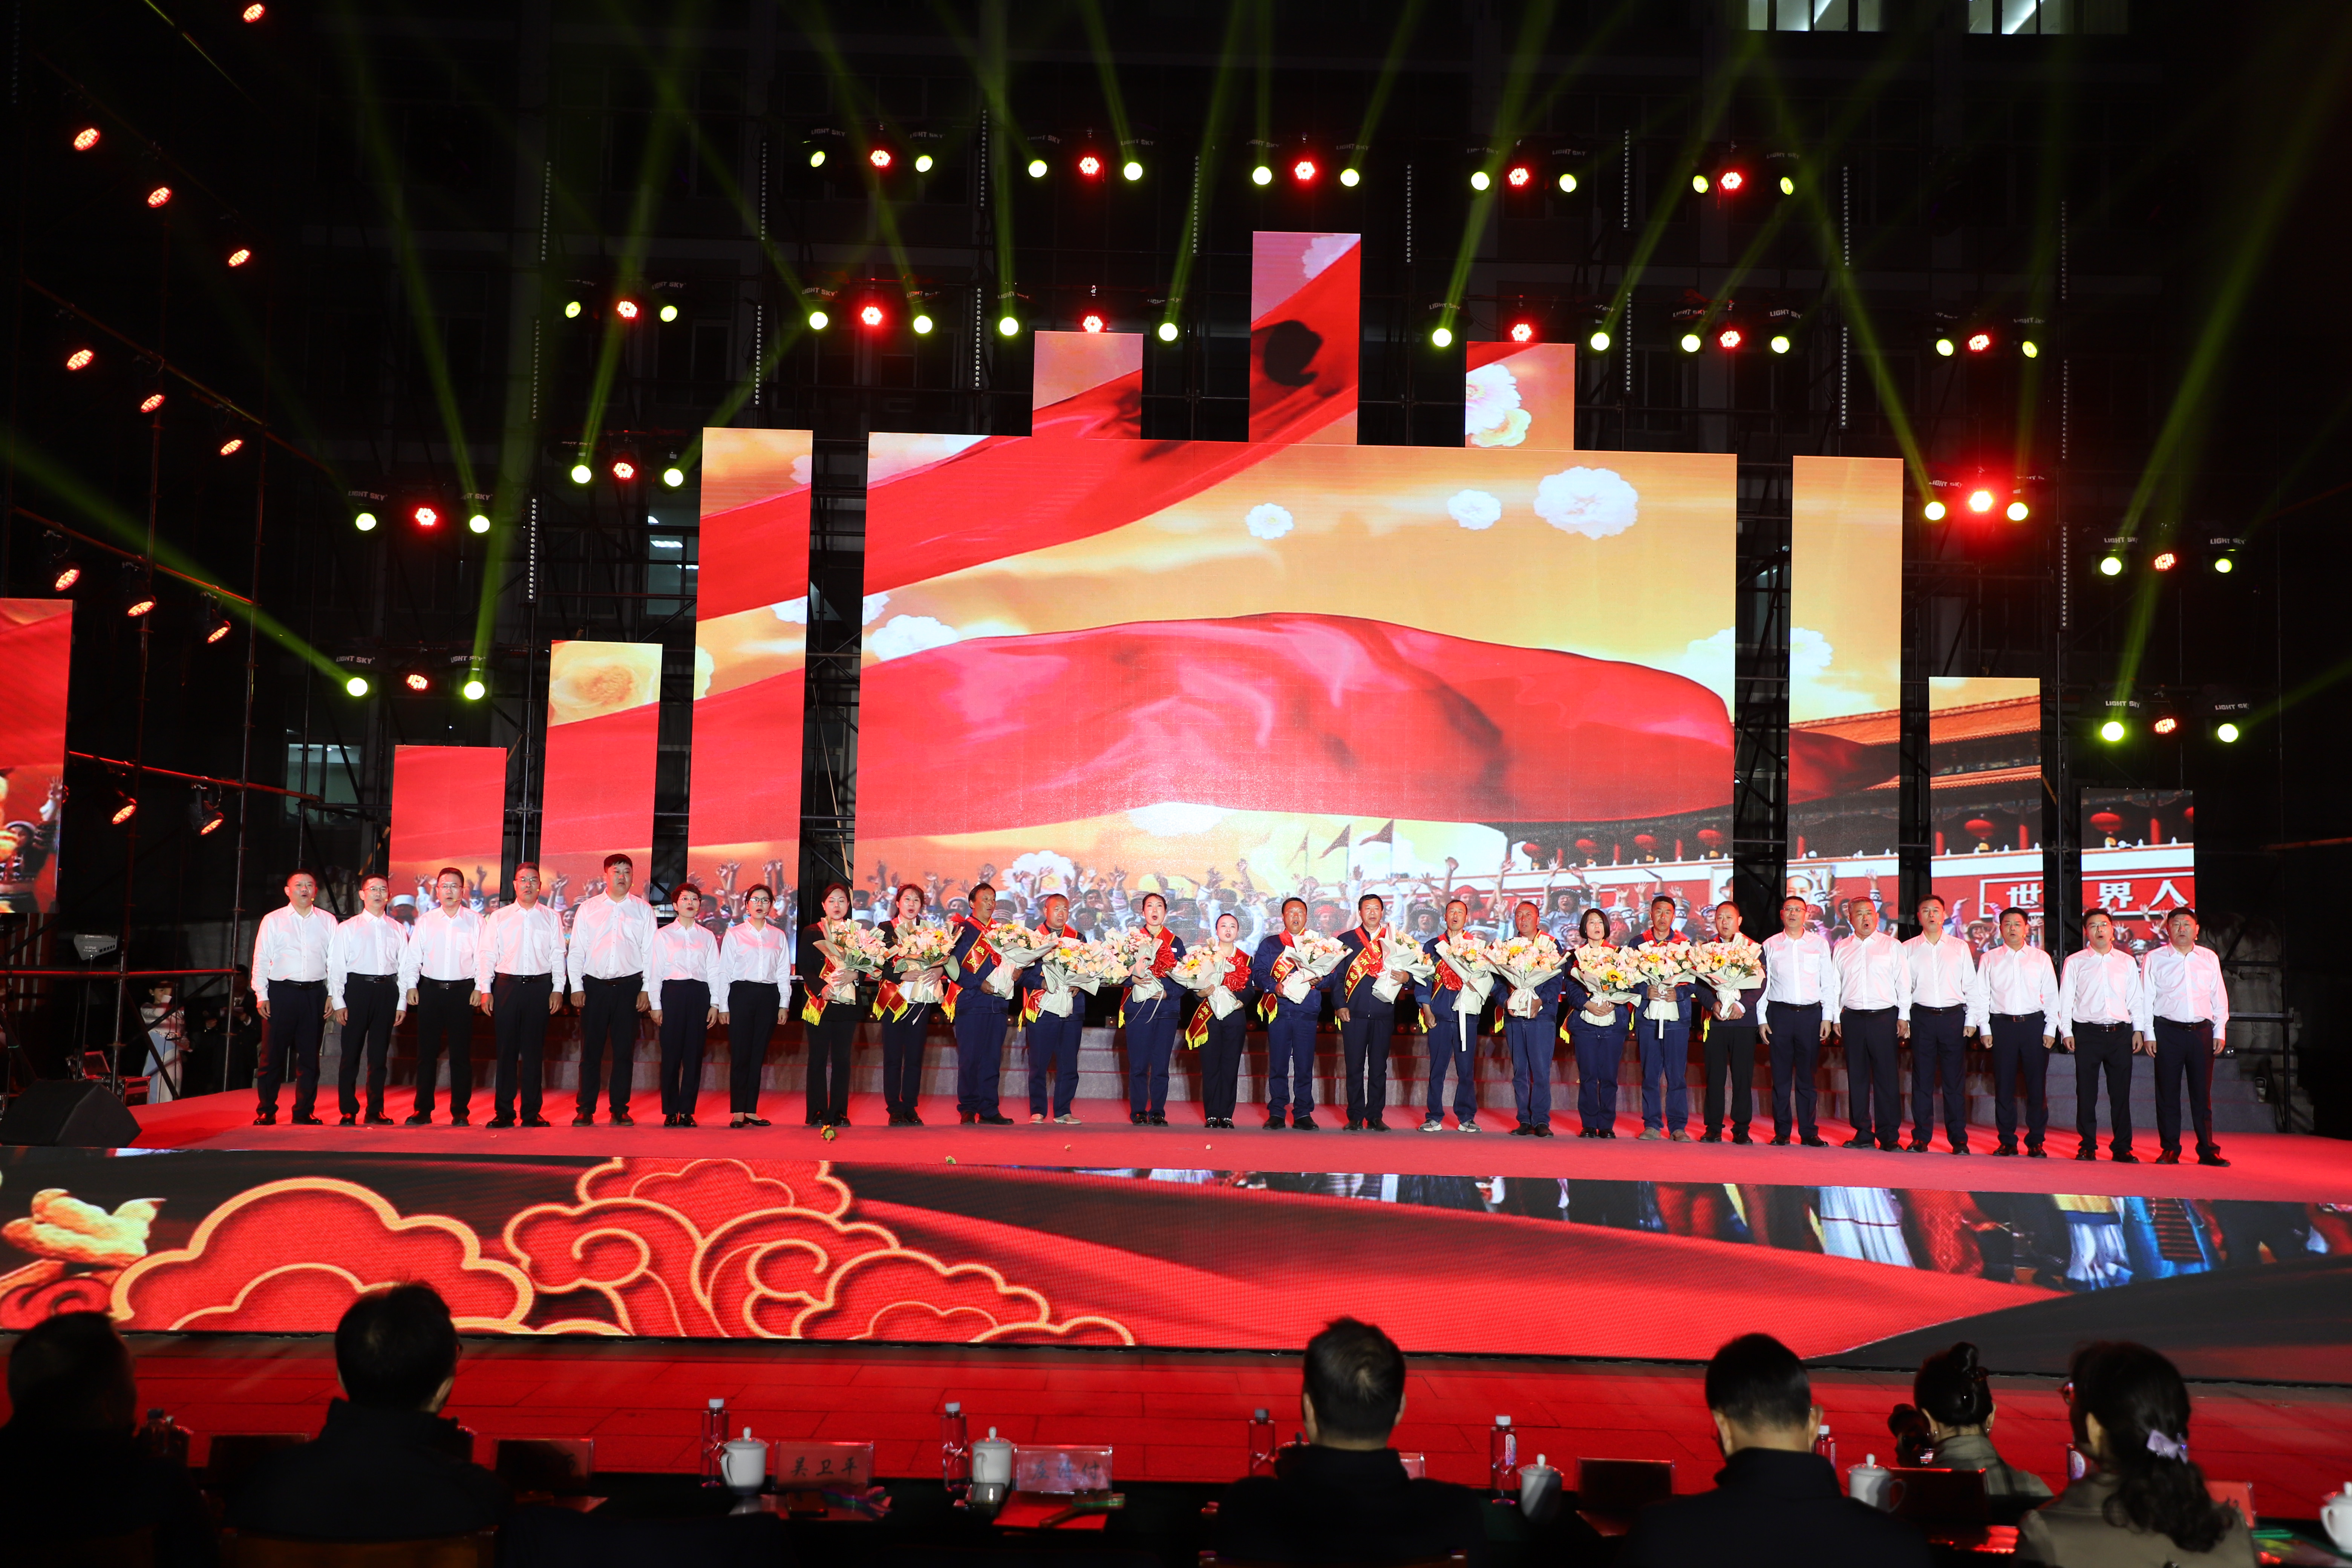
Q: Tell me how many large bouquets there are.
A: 13